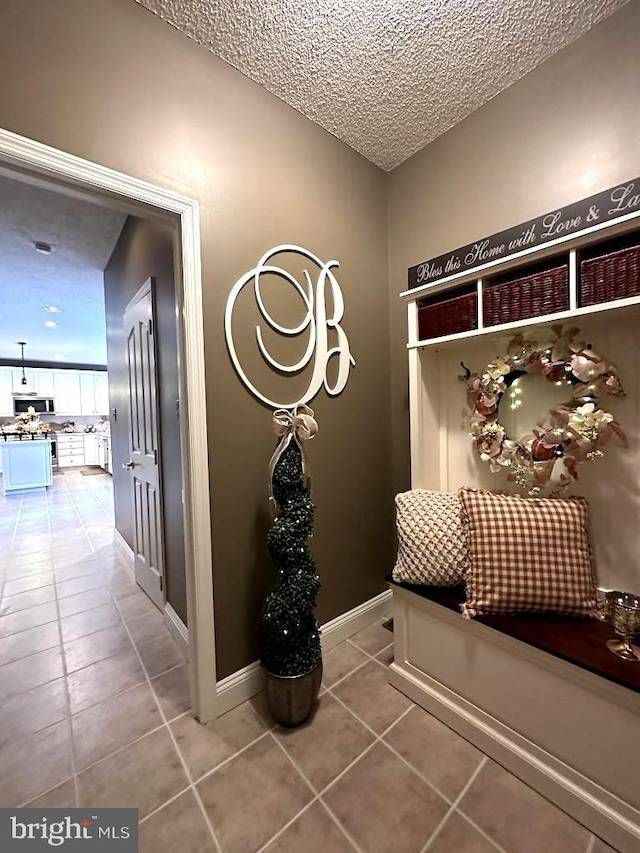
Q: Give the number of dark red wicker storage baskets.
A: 3